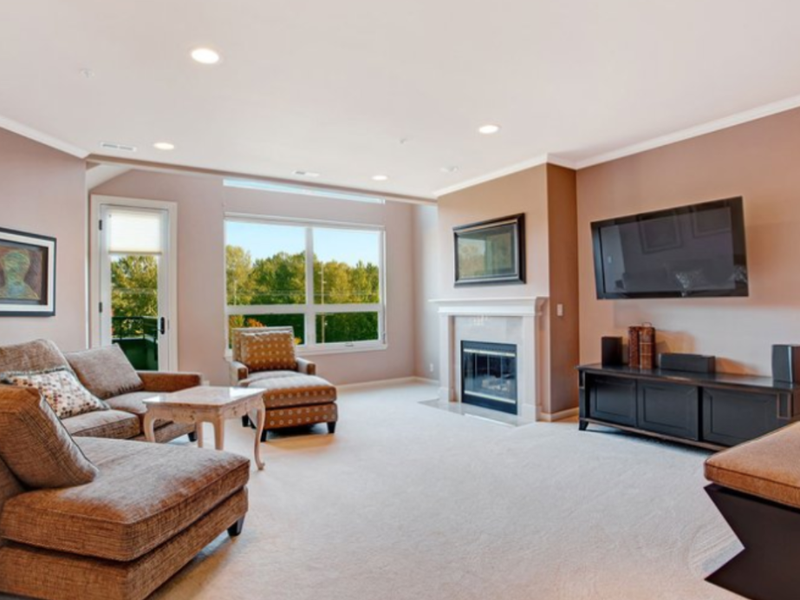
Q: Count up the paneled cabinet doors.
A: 3